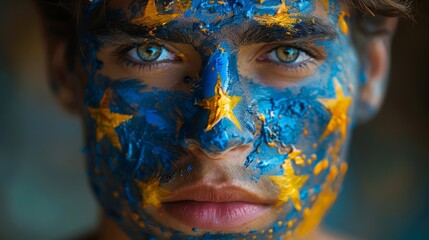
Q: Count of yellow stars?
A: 7